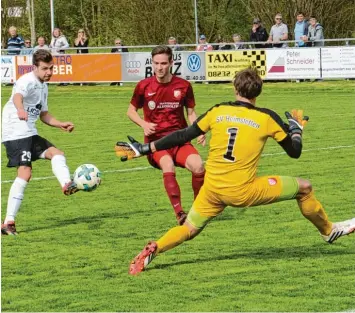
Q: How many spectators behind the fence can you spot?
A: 13